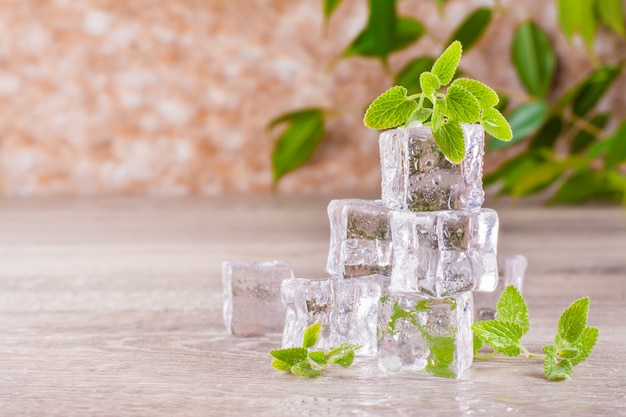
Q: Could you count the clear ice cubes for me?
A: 7